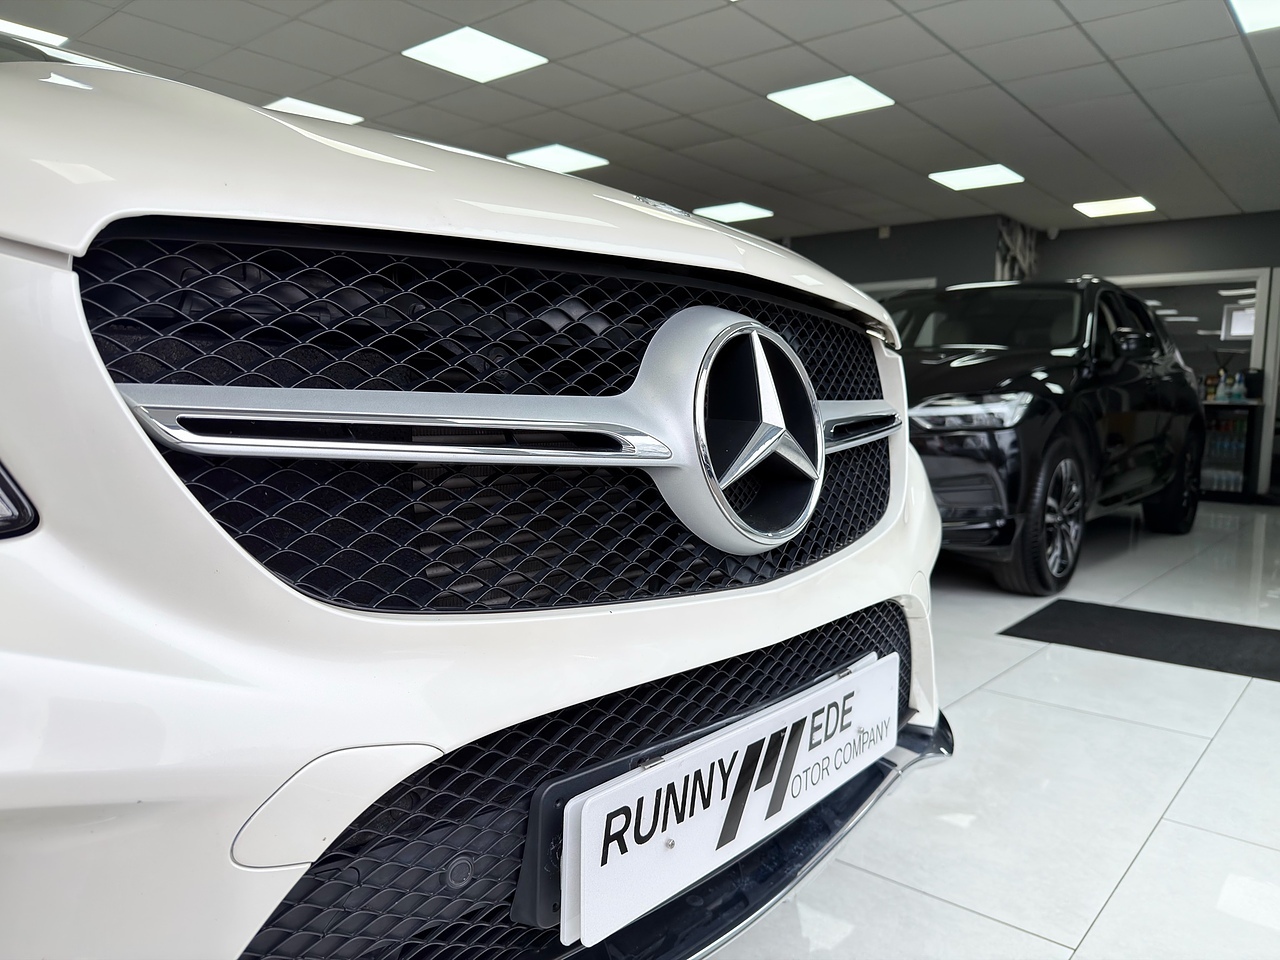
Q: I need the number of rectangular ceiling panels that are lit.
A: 9